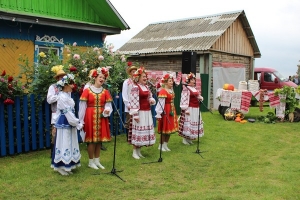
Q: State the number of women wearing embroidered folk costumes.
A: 5